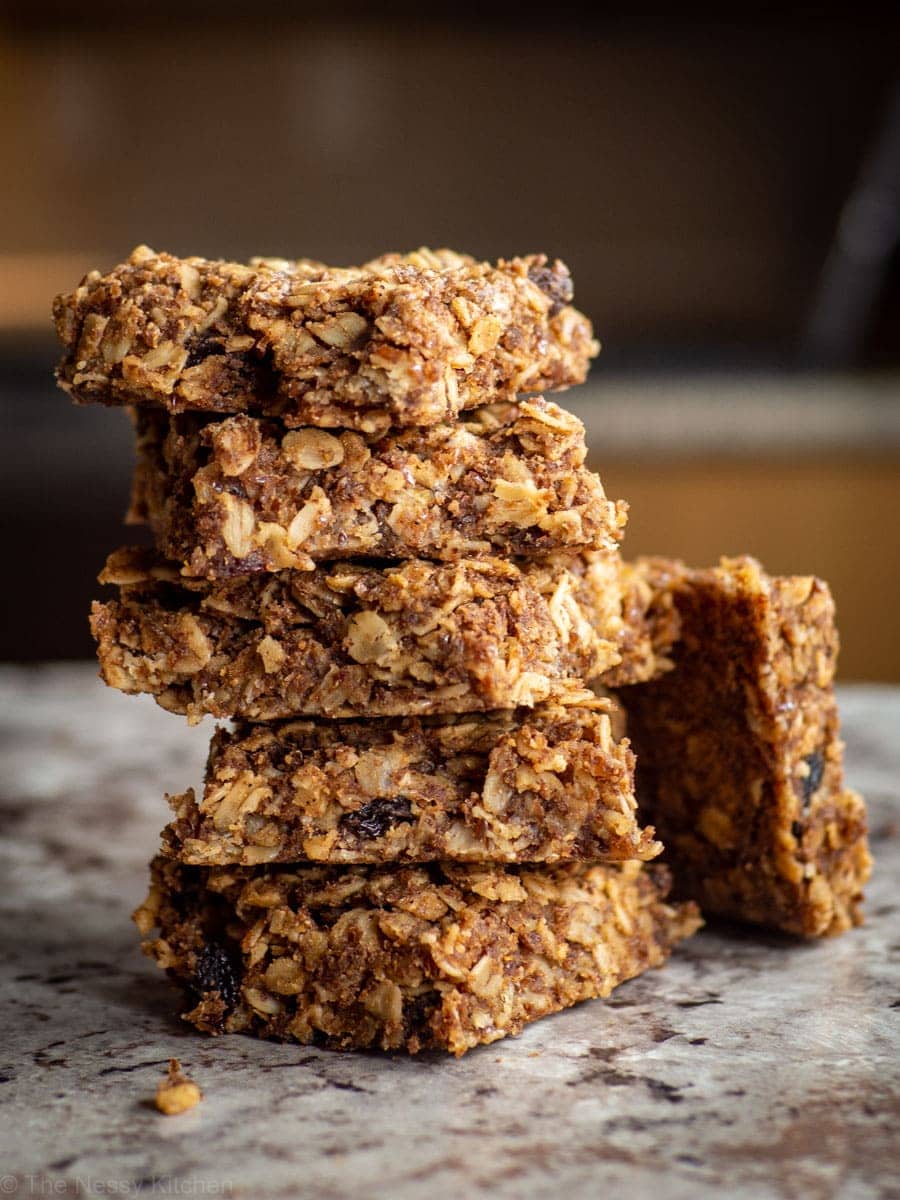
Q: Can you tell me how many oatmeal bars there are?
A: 6